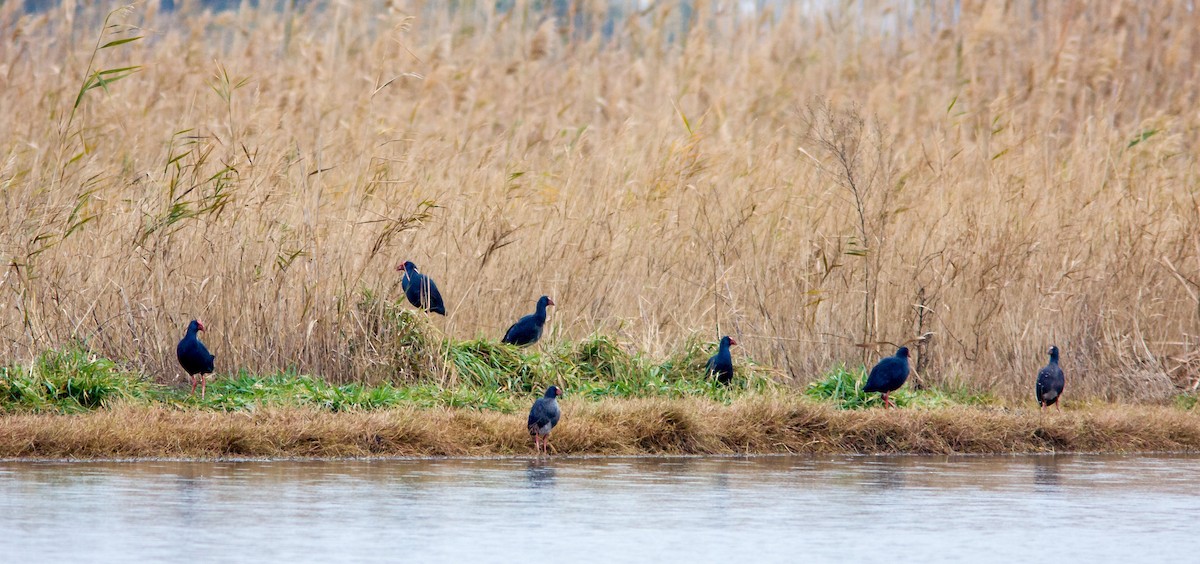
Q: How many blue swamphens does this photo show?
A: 7